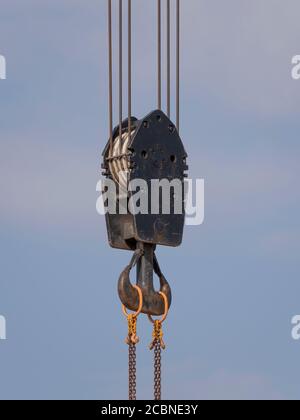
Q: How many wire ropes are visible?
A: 6